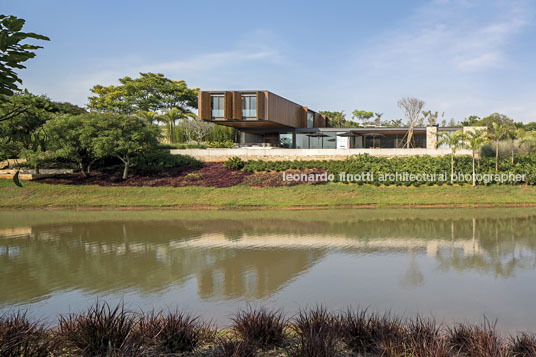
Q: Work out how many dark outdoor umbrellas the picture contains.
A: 3